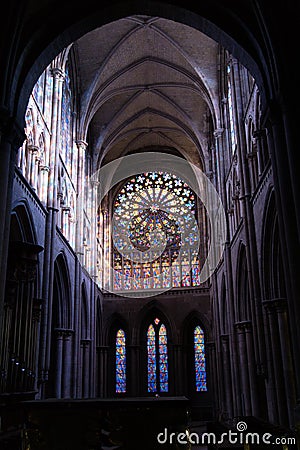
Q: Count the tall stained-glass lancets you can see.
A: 4